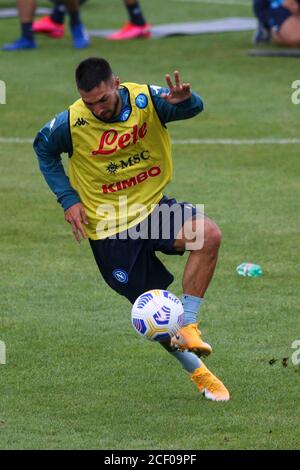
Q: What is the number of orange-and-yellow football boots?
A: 2